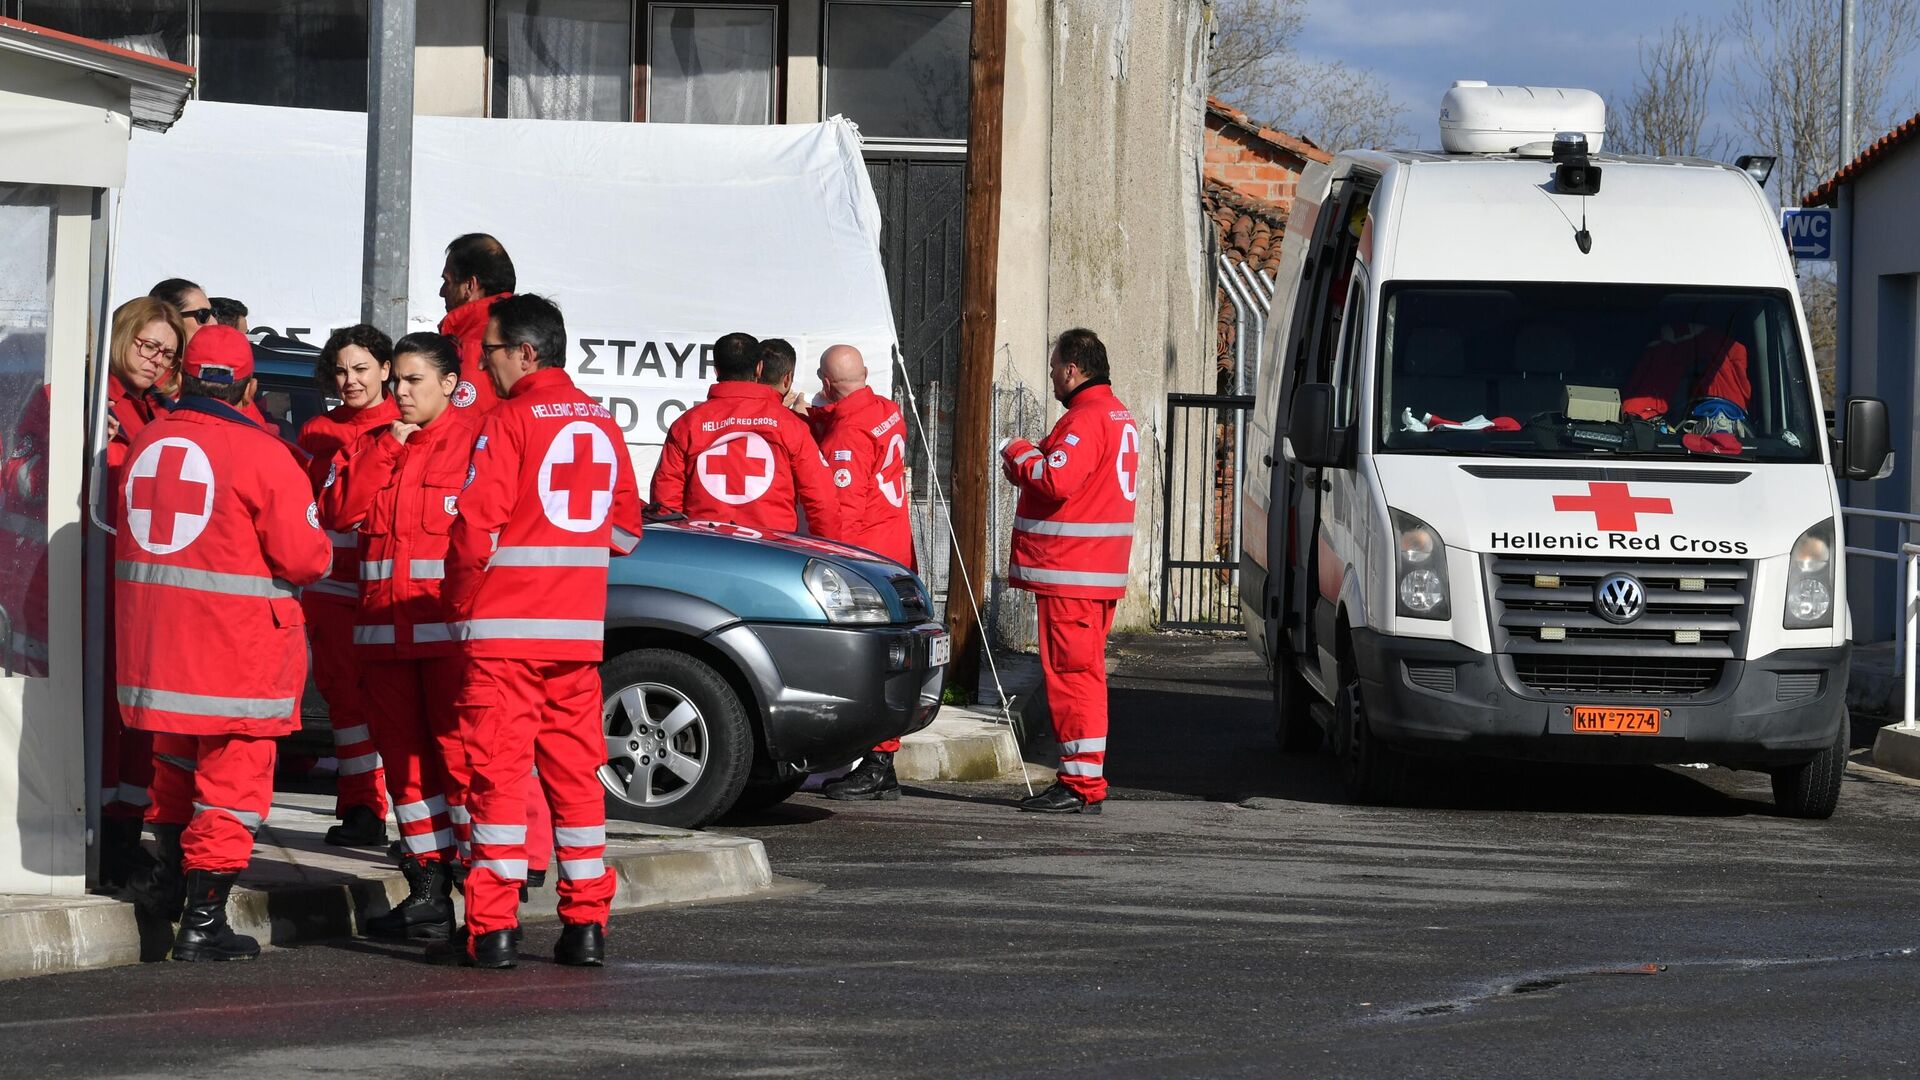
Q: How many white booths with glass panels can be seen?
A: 1